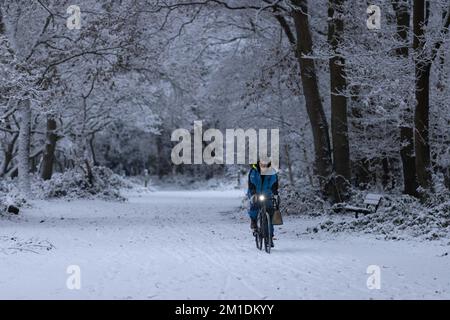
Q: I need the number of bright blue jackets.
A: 1